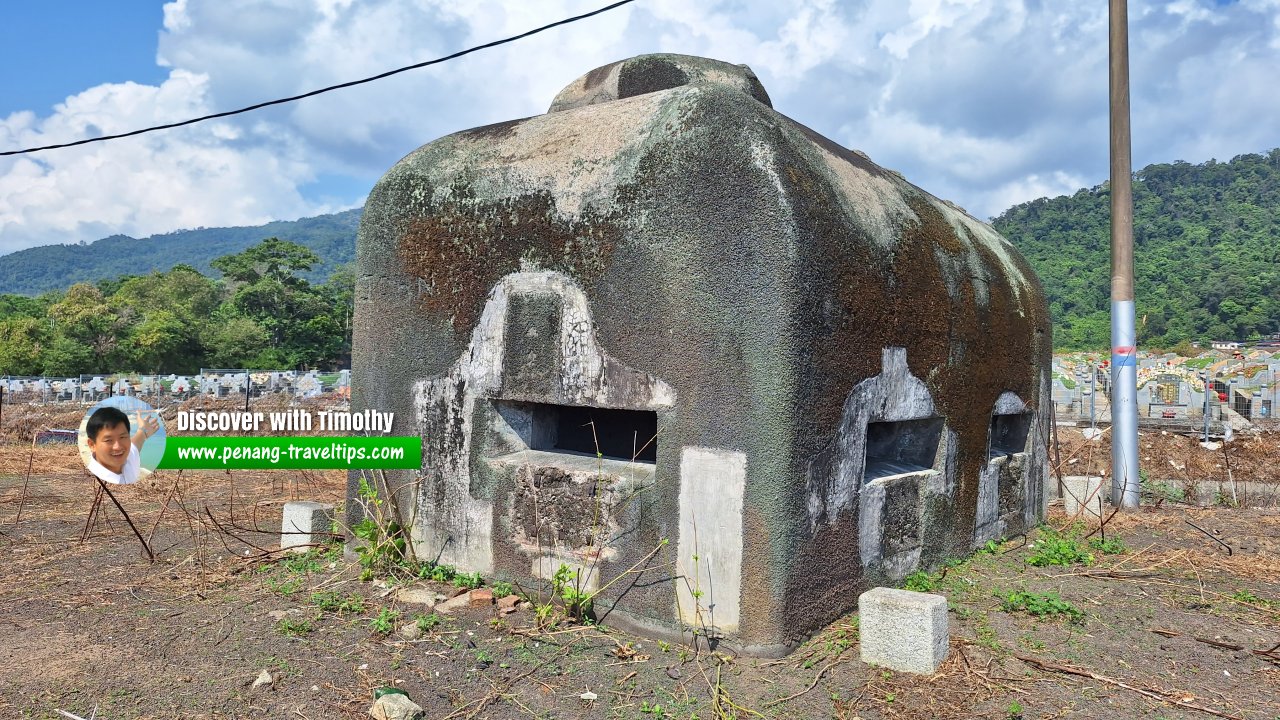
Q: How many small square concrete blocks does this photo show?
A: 3